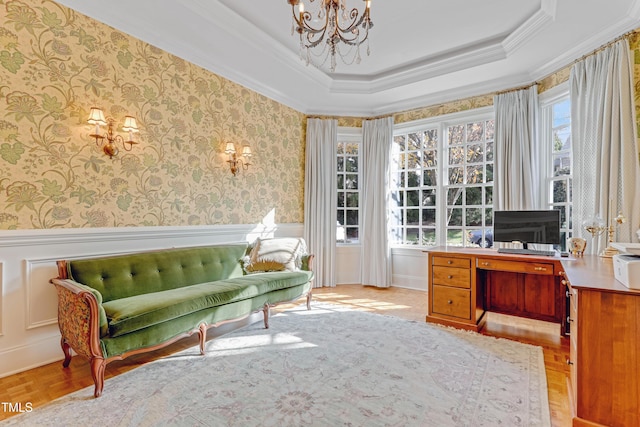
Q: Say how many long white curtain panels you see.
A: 4